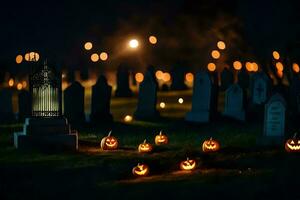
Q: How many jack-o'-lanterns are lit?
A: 7